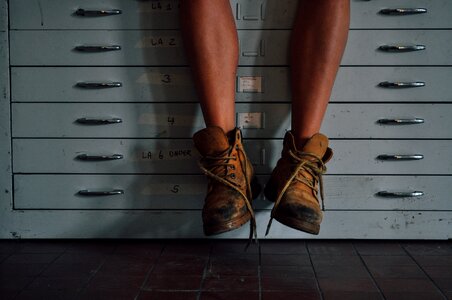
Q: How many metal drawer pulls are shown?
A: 12